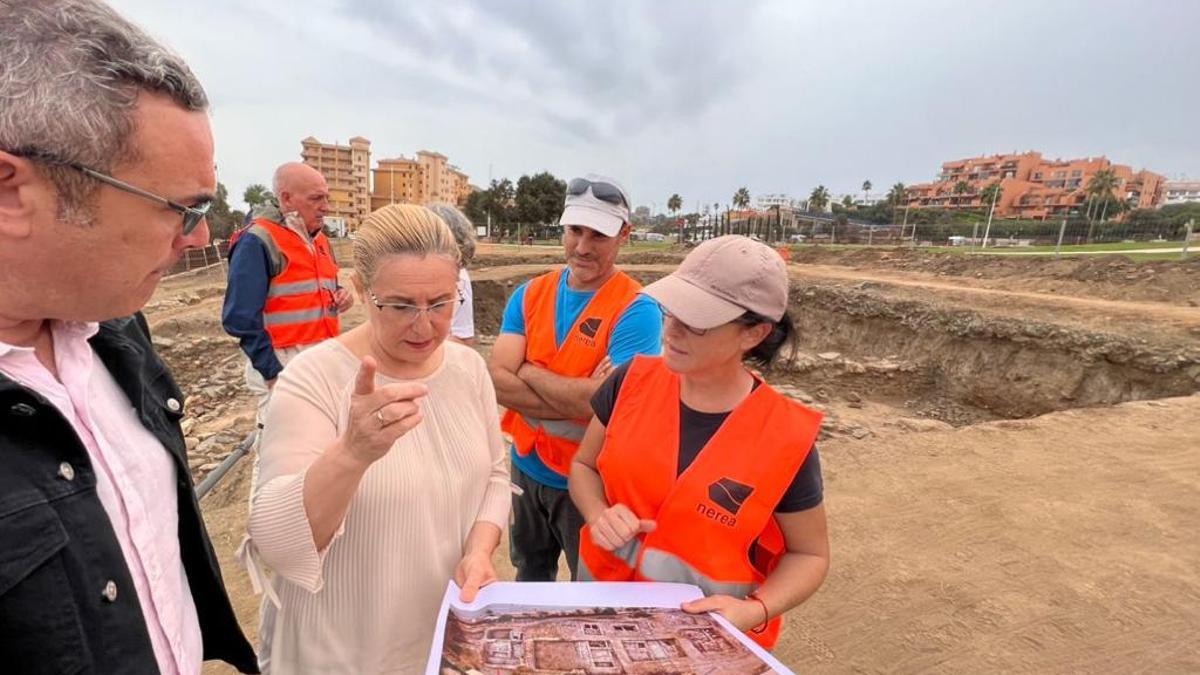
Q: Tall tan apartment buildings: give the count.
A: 2